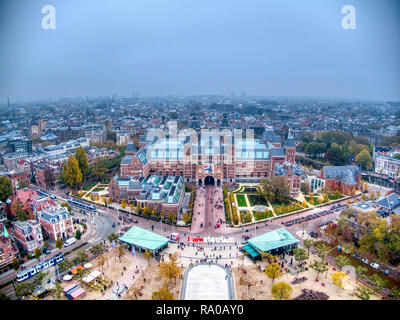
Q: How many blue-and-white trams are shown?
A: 3